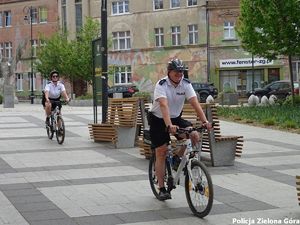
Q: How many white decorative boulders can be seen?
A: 5